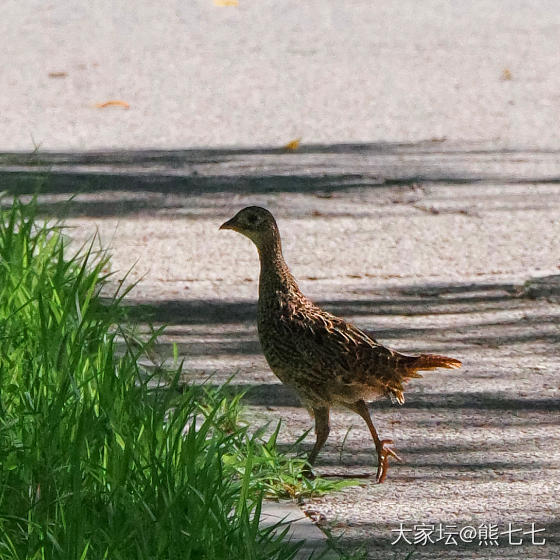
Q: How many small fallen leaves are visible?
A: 5